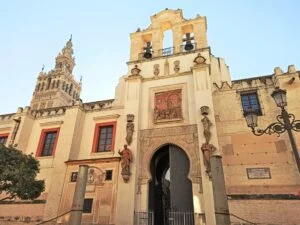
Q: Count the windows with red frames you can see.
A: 3